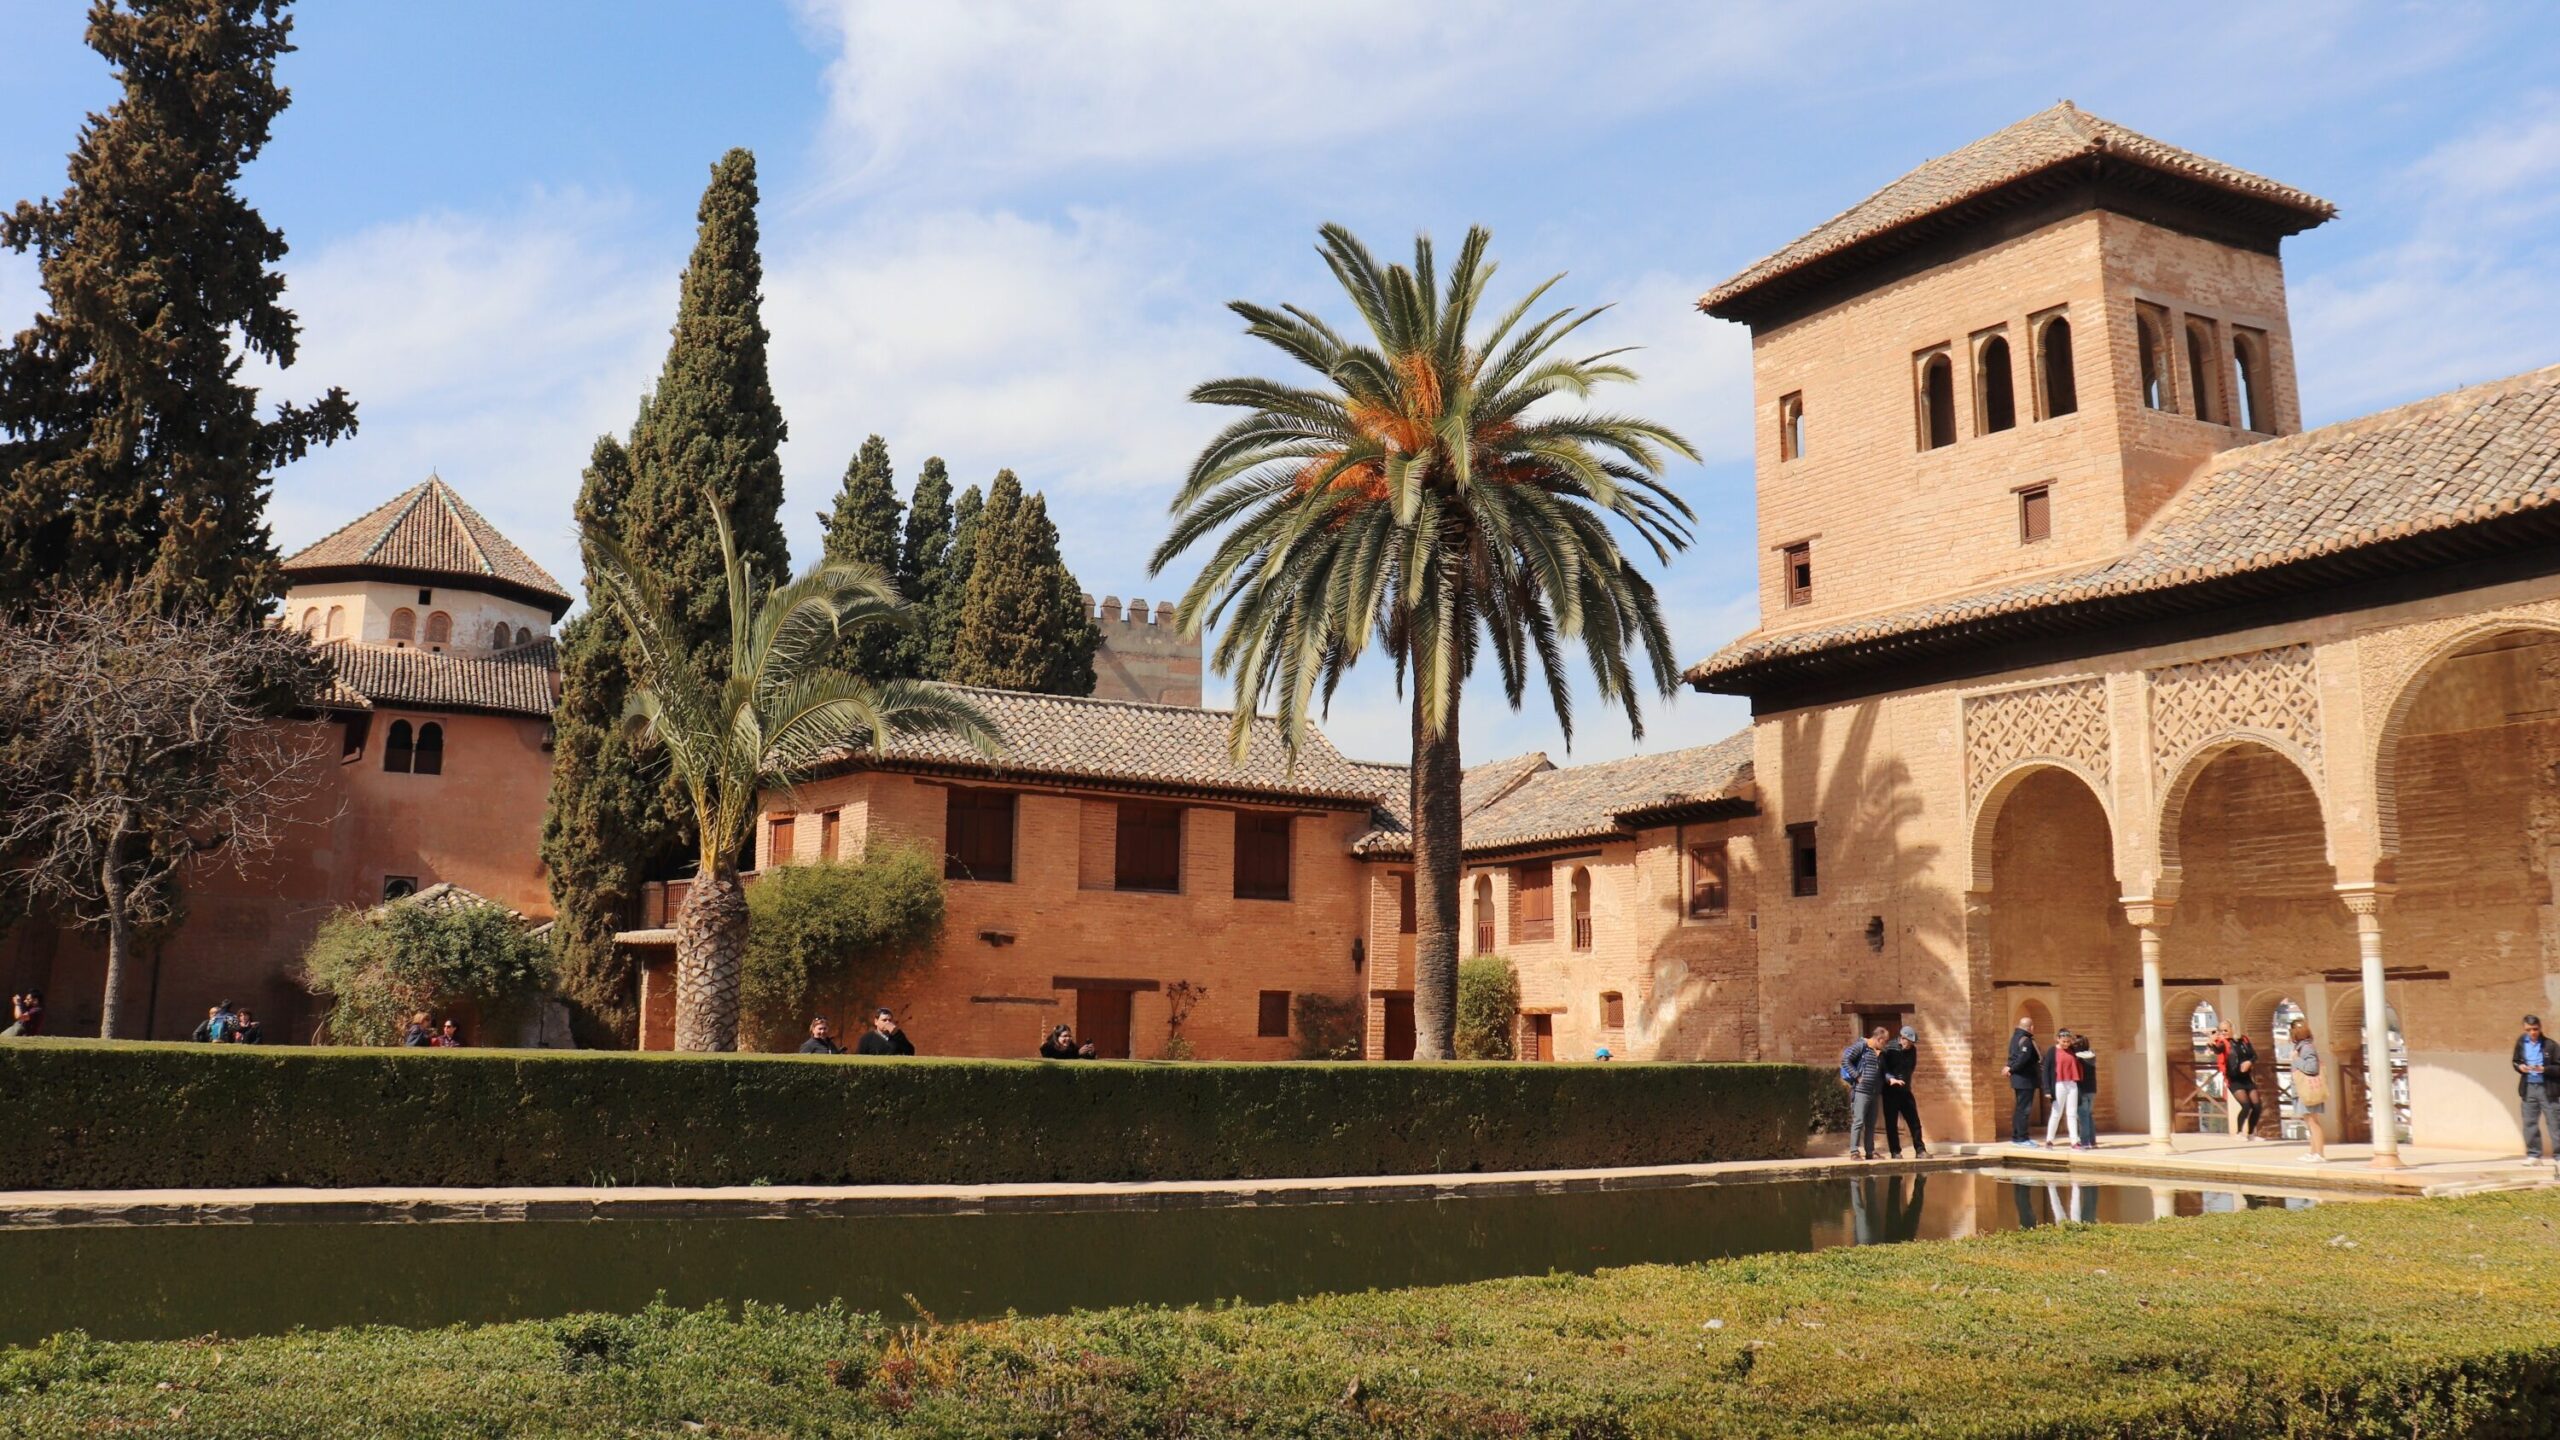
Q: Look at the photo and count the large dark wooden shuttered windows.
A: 3